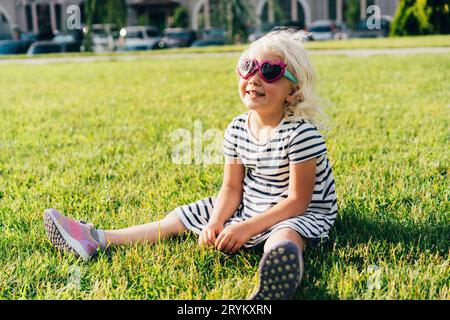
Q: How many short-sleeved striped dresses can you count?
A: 1